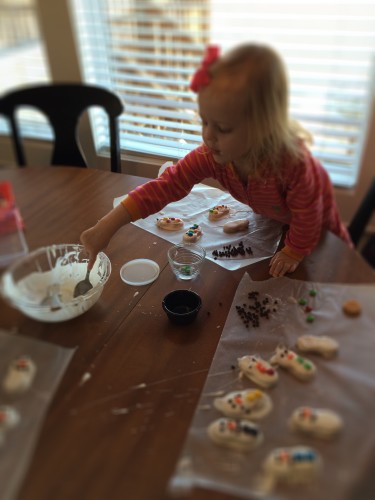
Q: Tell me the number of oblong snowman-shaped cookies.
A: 13